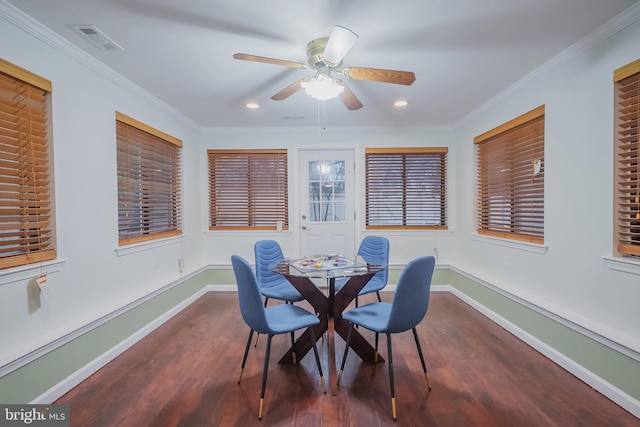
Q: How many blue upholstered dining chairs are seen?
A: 4